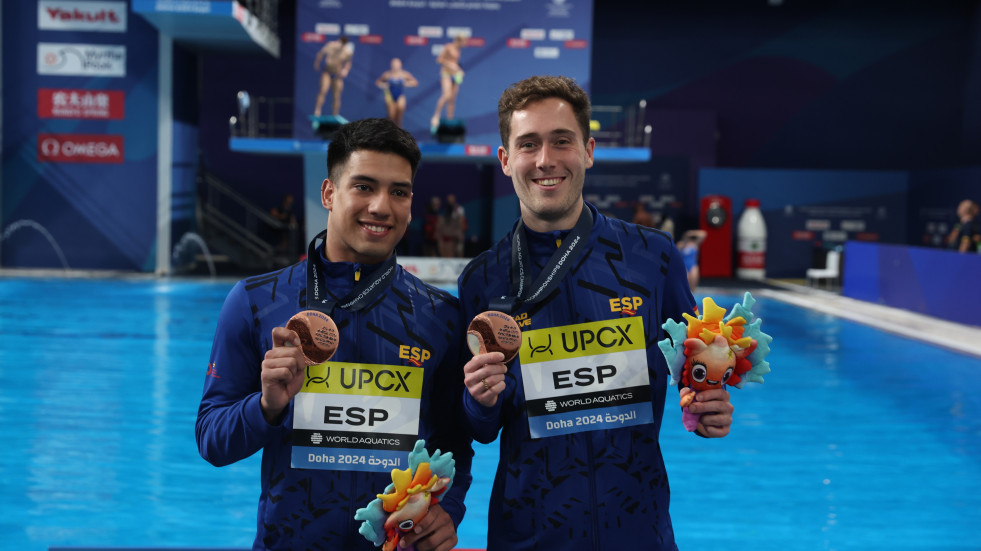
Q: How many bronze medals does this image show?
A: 2